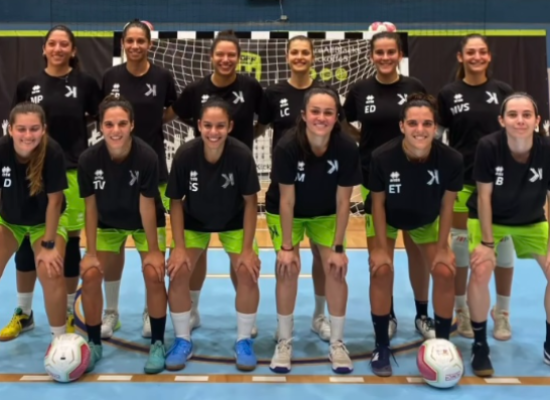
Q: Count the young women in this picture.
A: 12